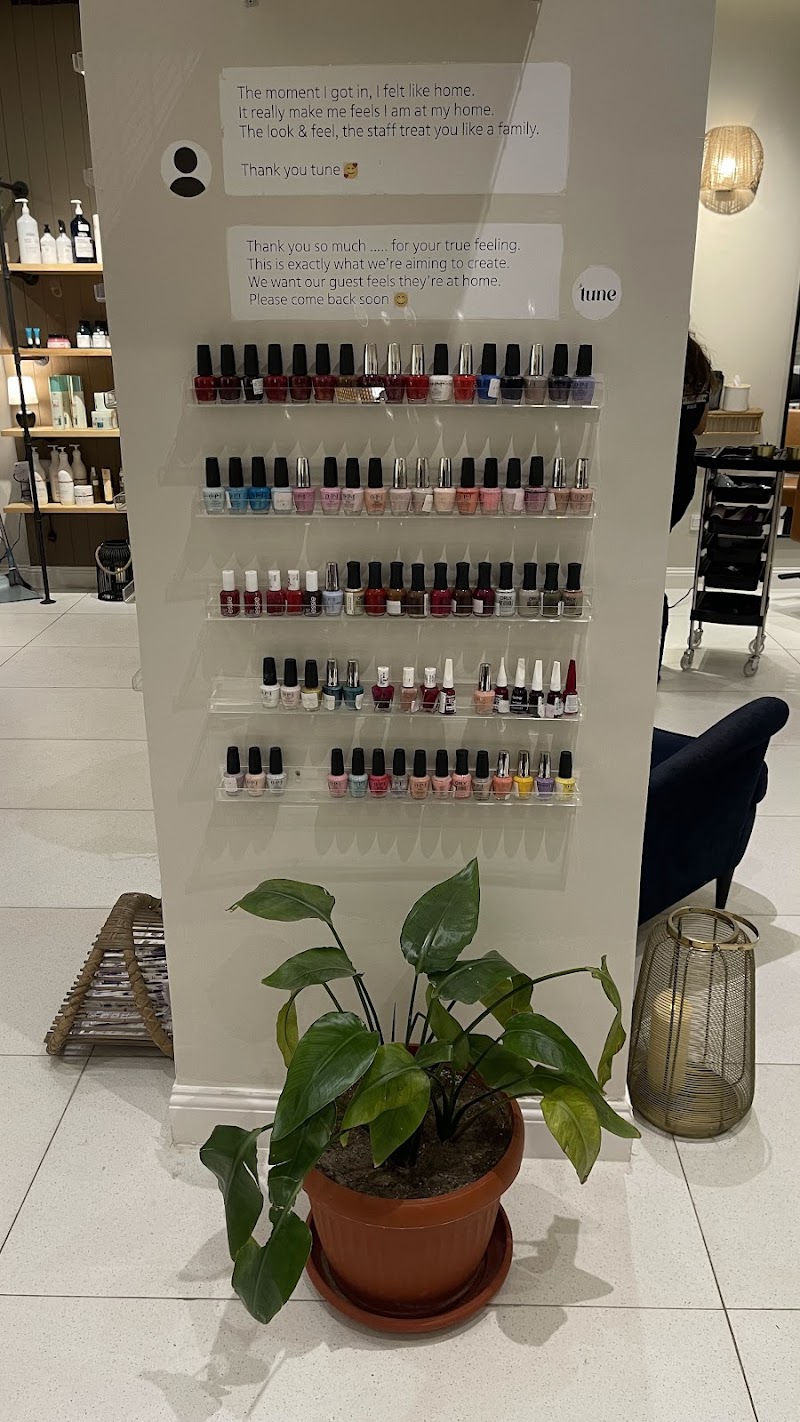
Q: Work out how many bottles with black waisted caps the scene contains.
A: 12